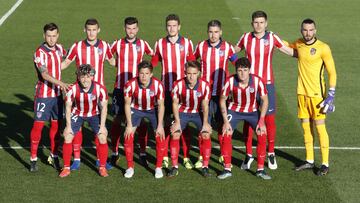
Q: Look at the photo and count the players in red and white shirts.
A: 10